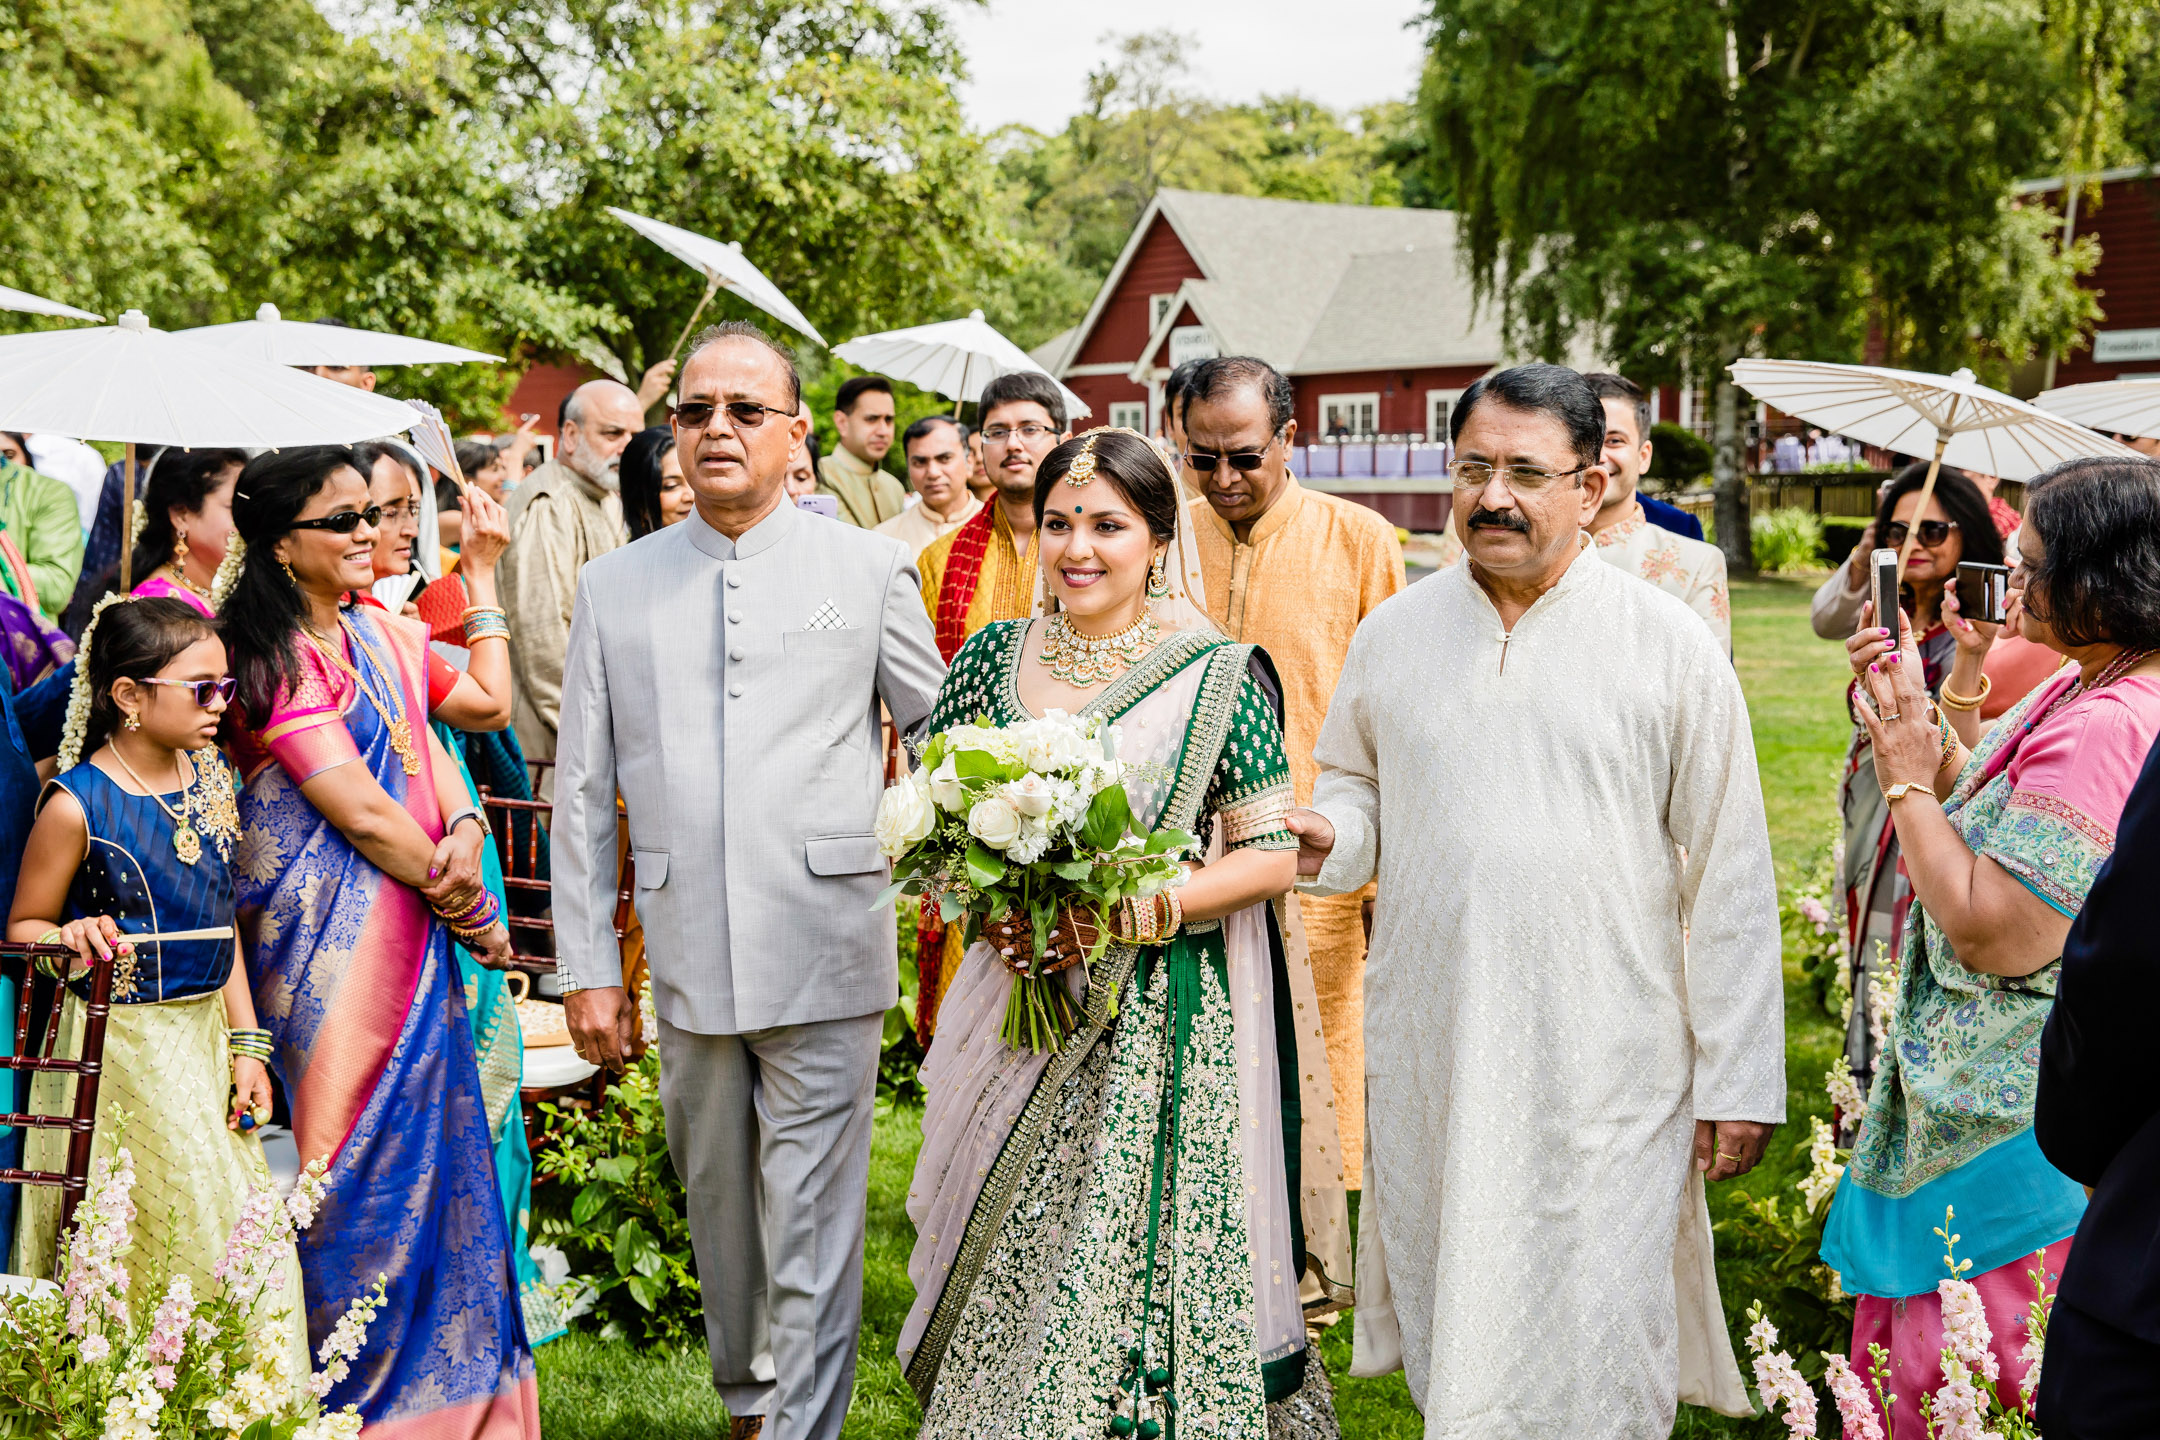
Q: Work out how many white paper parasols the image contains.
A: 7